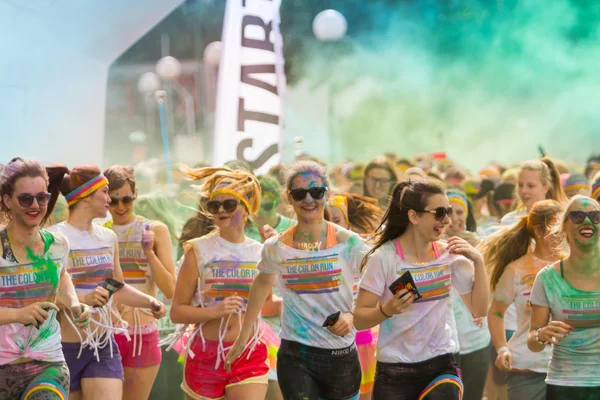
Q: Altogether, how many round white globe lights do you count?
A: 4